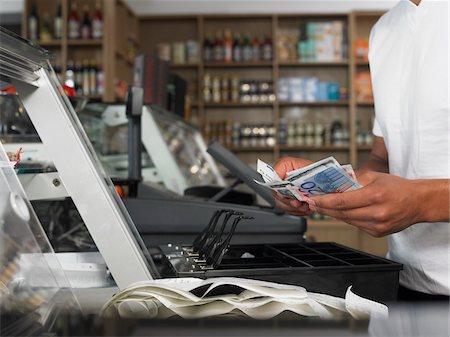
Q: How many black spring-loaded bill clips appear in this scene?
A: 4